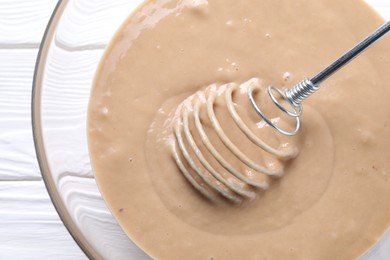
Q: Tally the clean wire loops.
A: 2